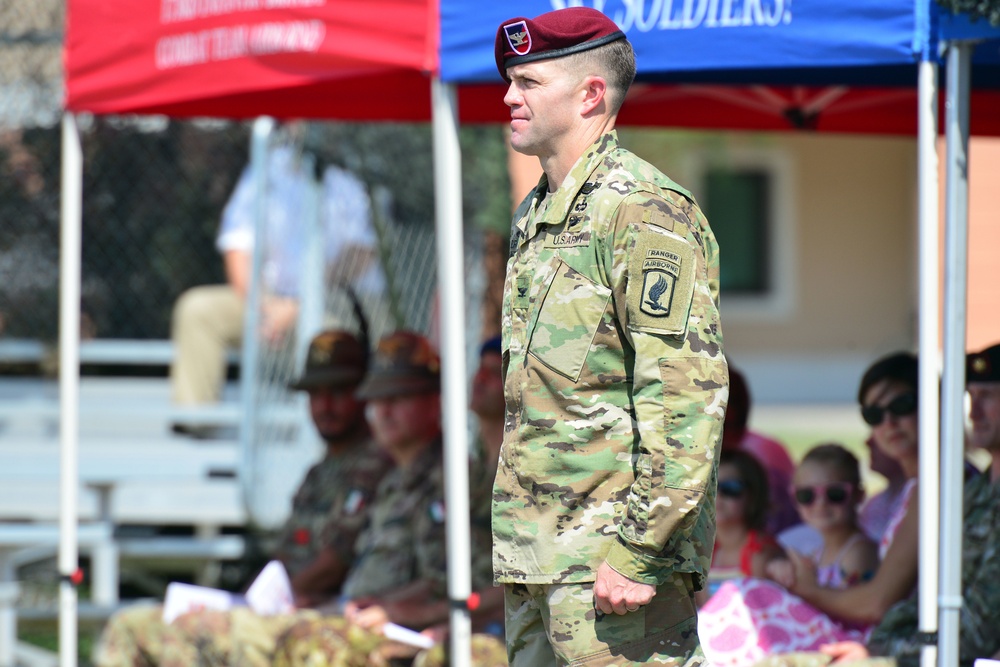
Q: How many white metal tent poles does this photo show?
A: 4